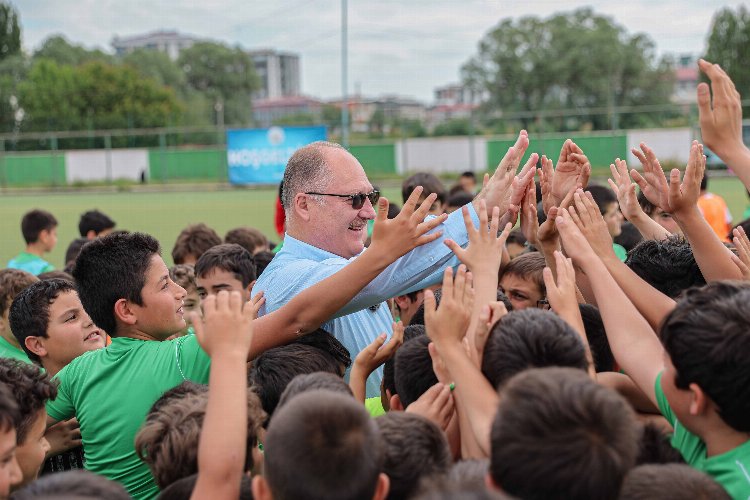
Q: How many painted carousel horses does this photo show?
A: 0